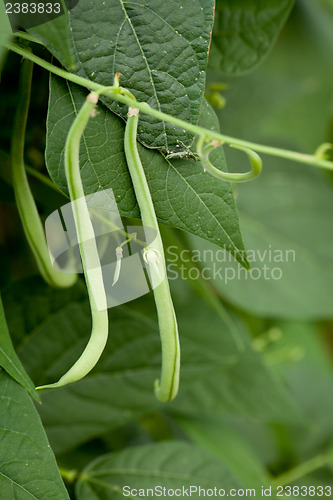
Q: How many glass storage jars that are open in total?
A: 0